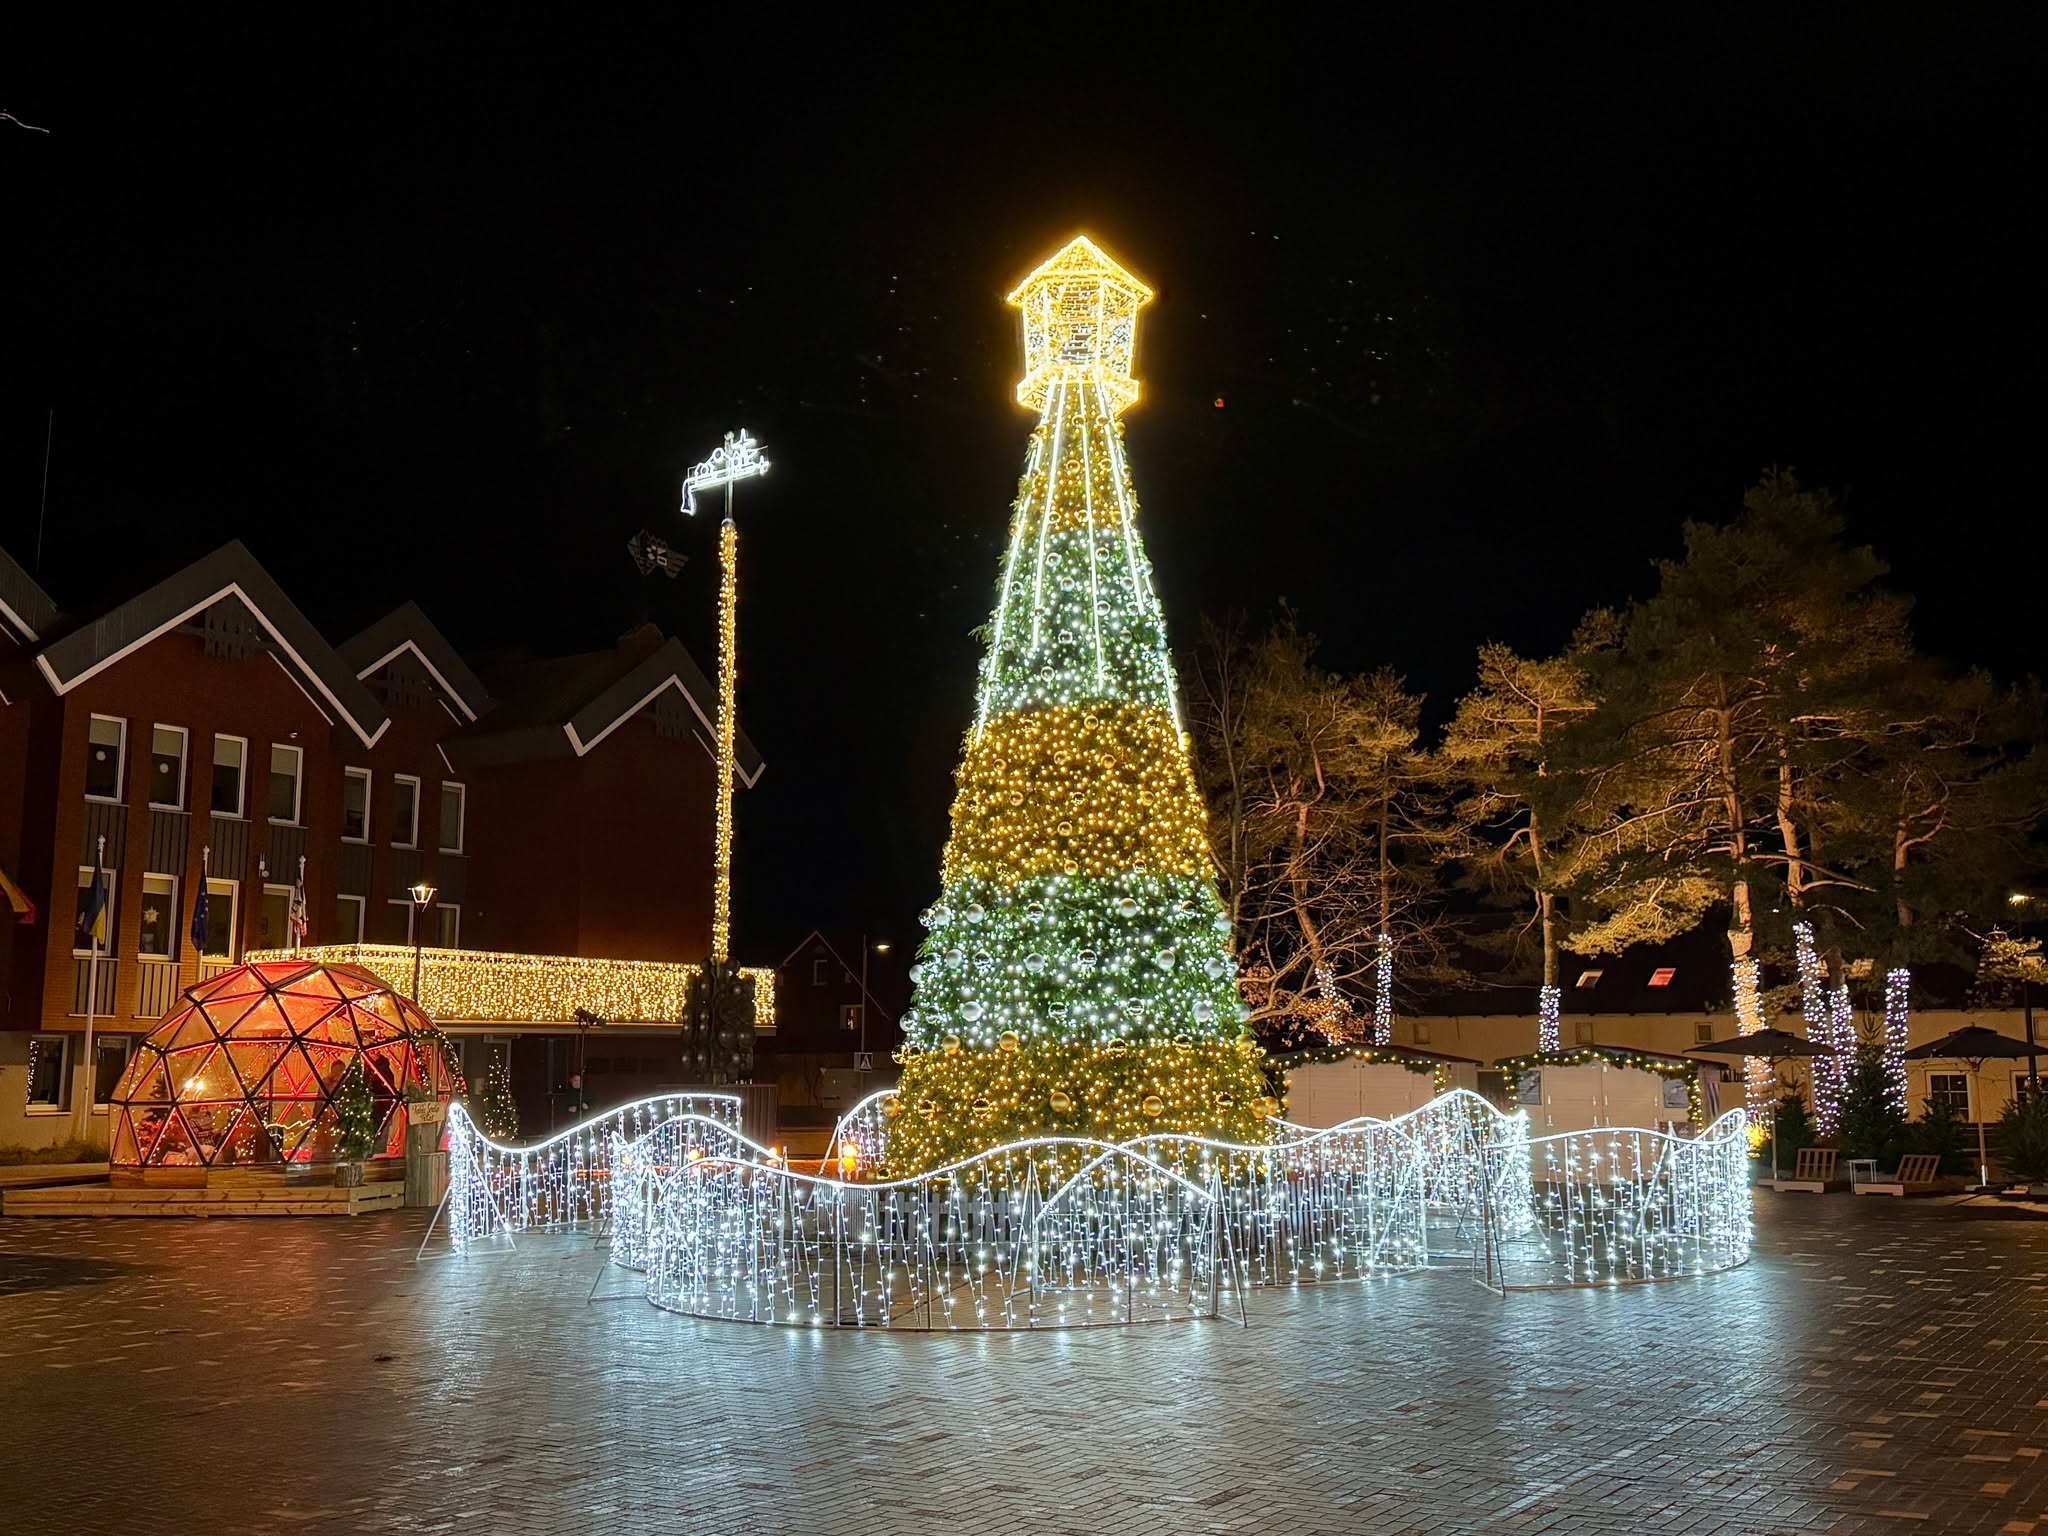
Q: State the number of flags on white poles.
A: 3